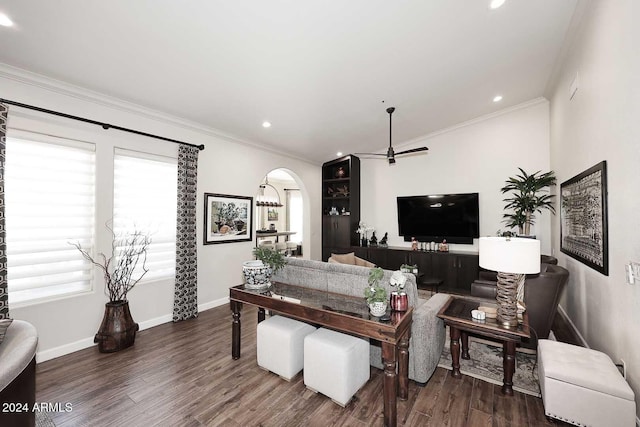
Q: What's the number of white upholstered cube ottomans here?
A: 2